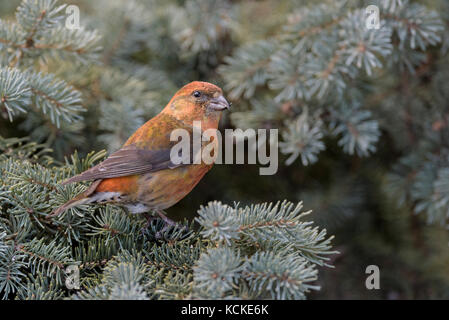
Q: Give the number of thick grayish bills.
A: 1